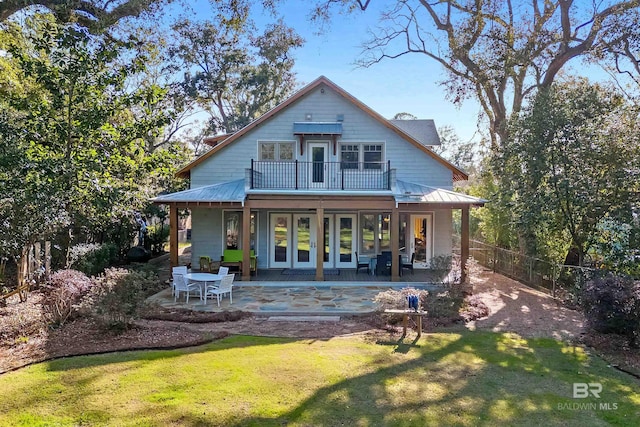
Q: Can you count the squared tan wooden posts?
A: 5